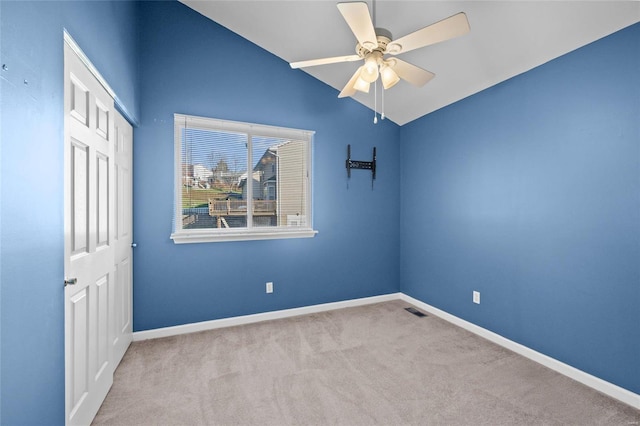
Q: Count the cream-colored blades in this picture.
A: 5